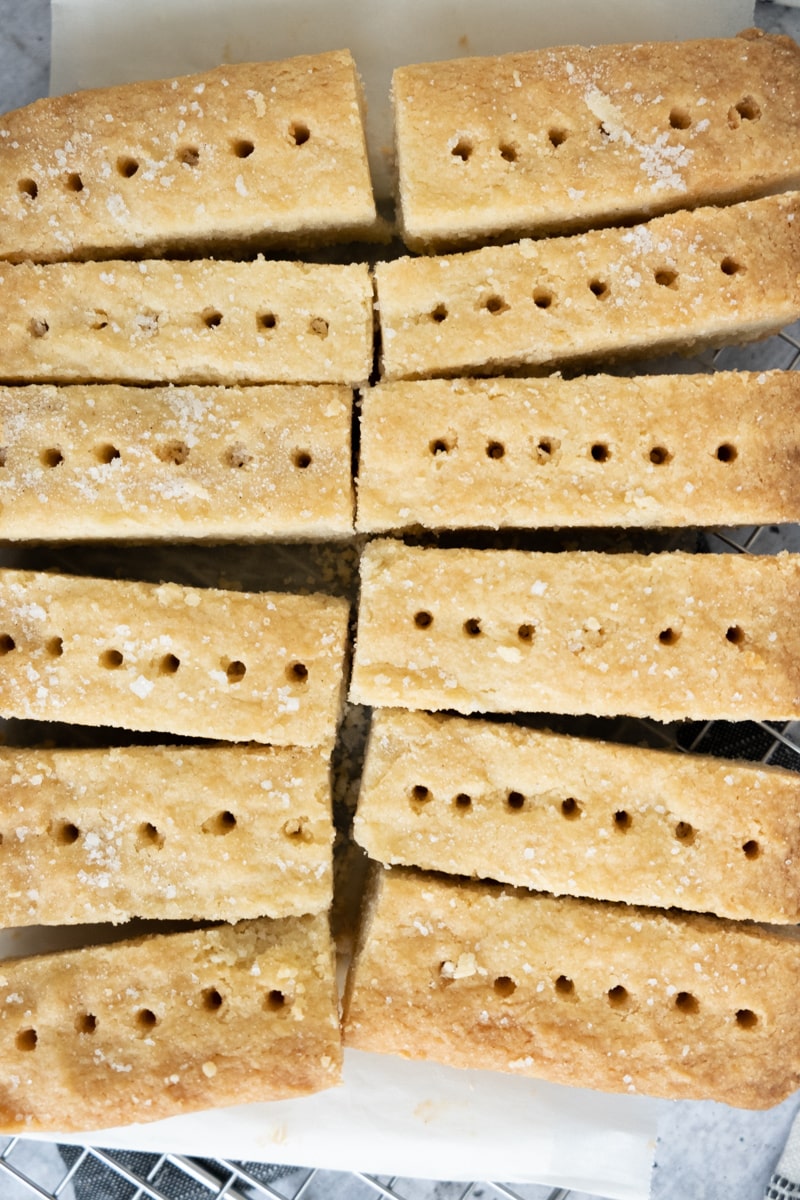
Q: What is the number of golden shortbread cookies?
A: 12